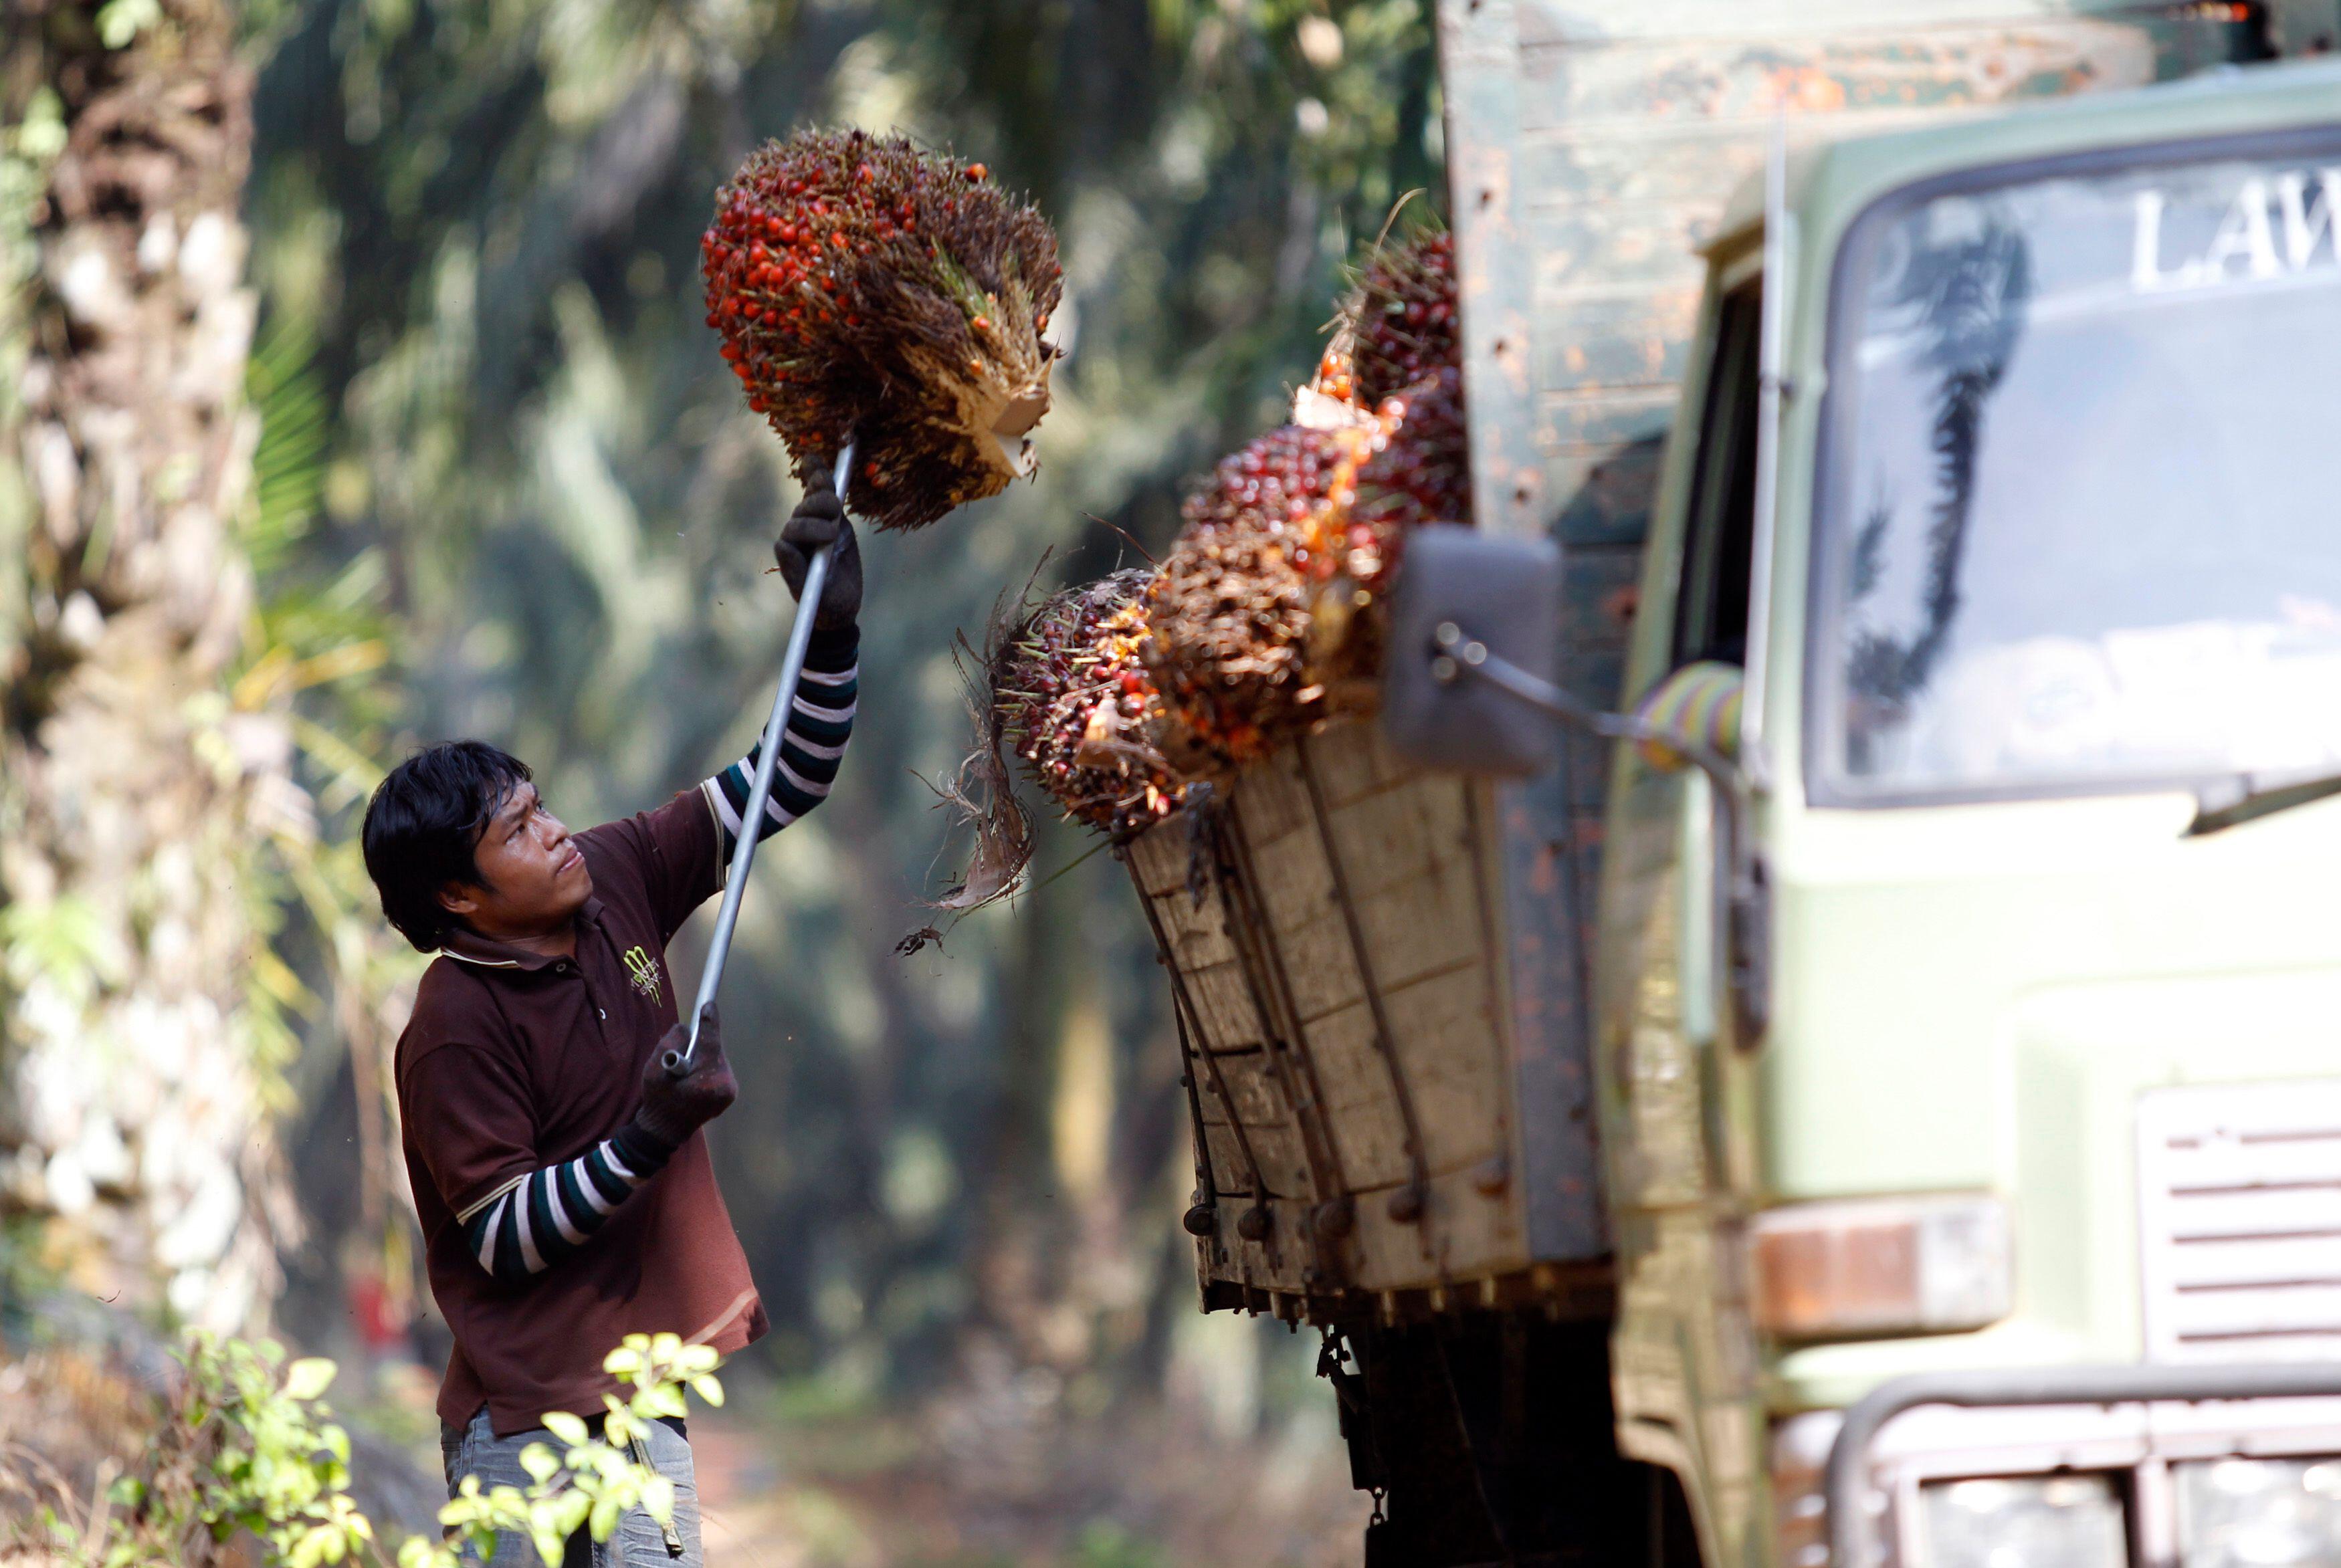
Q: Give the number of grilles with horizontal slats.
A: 1